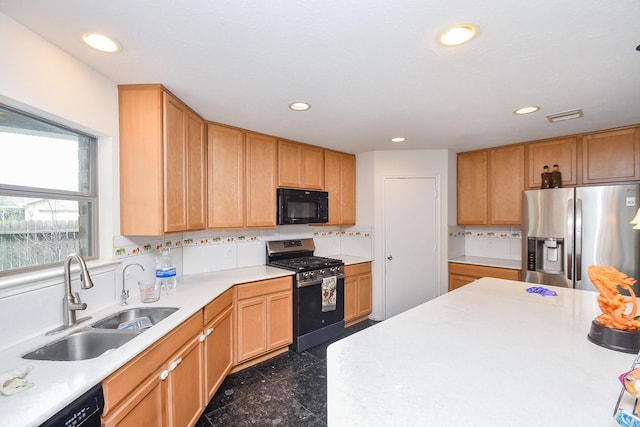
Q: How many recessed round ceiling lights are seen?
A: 5